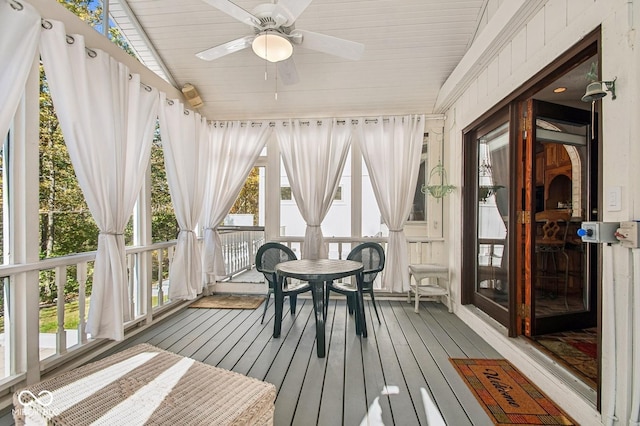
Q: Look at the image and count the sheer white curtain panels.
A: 6